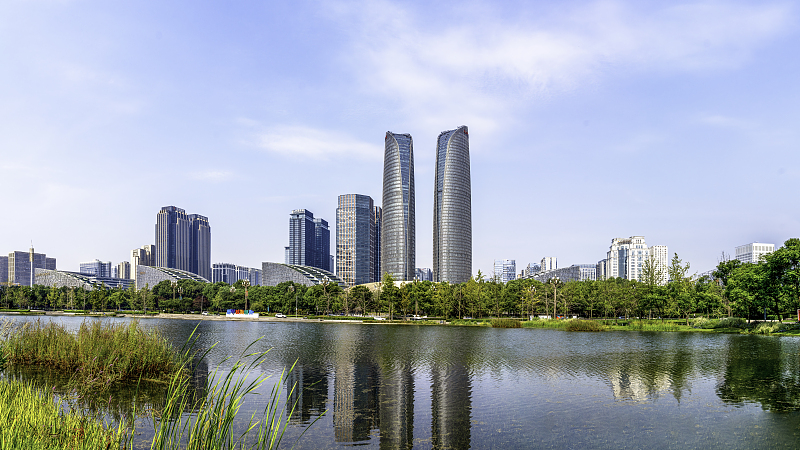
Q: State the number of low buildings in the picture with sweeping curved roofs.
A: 4